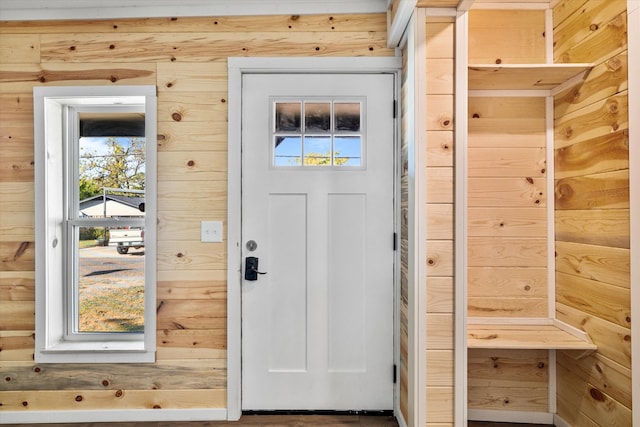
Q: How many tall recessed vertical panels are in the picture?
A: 2